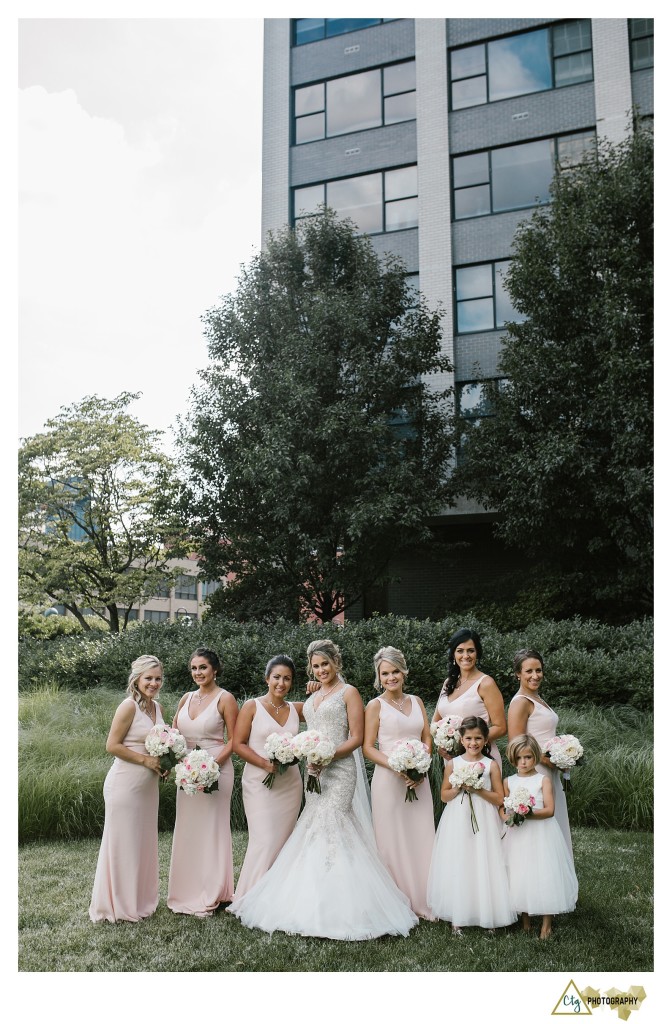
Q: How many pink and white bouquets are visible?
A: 9